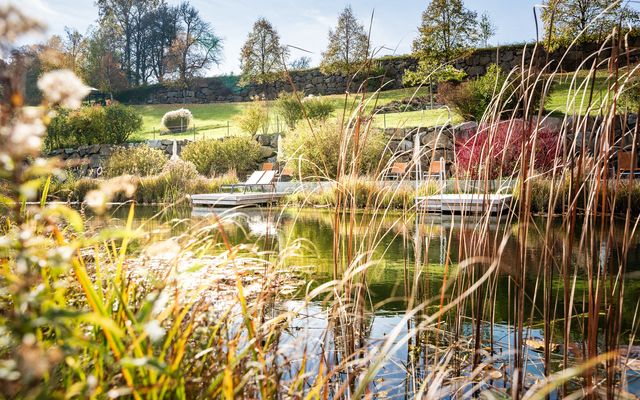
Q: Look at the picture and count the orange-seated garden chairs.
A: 5